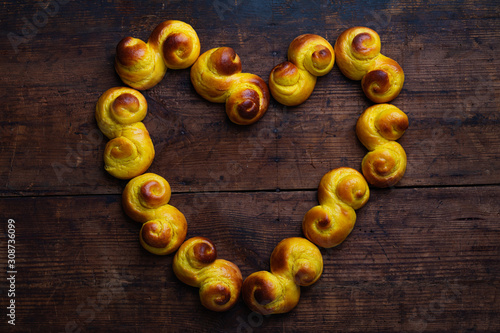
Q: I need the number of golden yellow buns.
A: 10